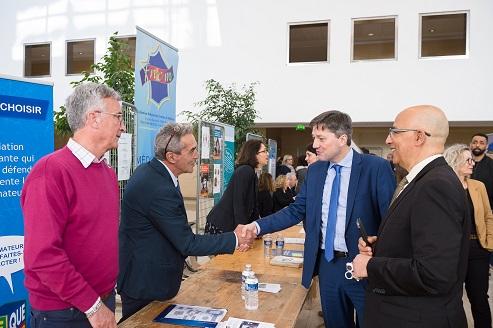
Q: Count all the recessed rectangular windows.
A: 6